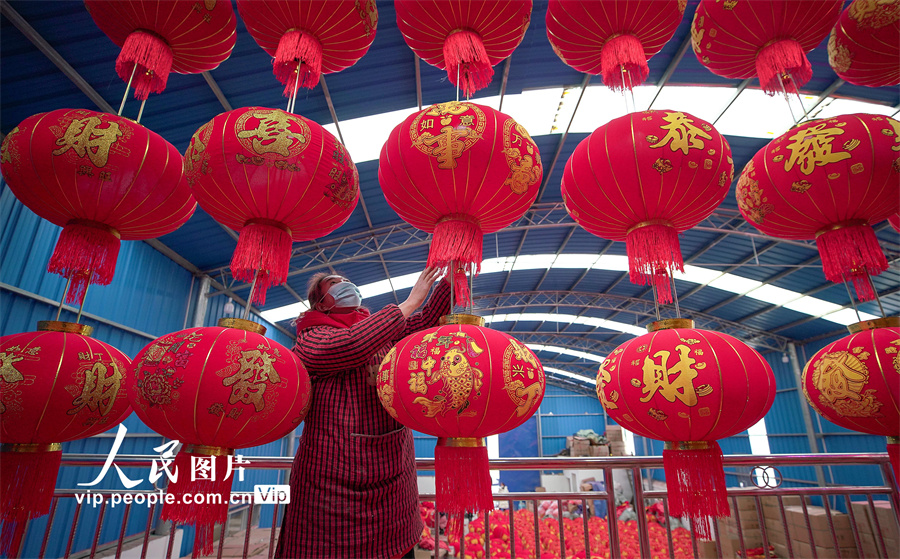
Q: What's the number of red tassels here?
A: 15